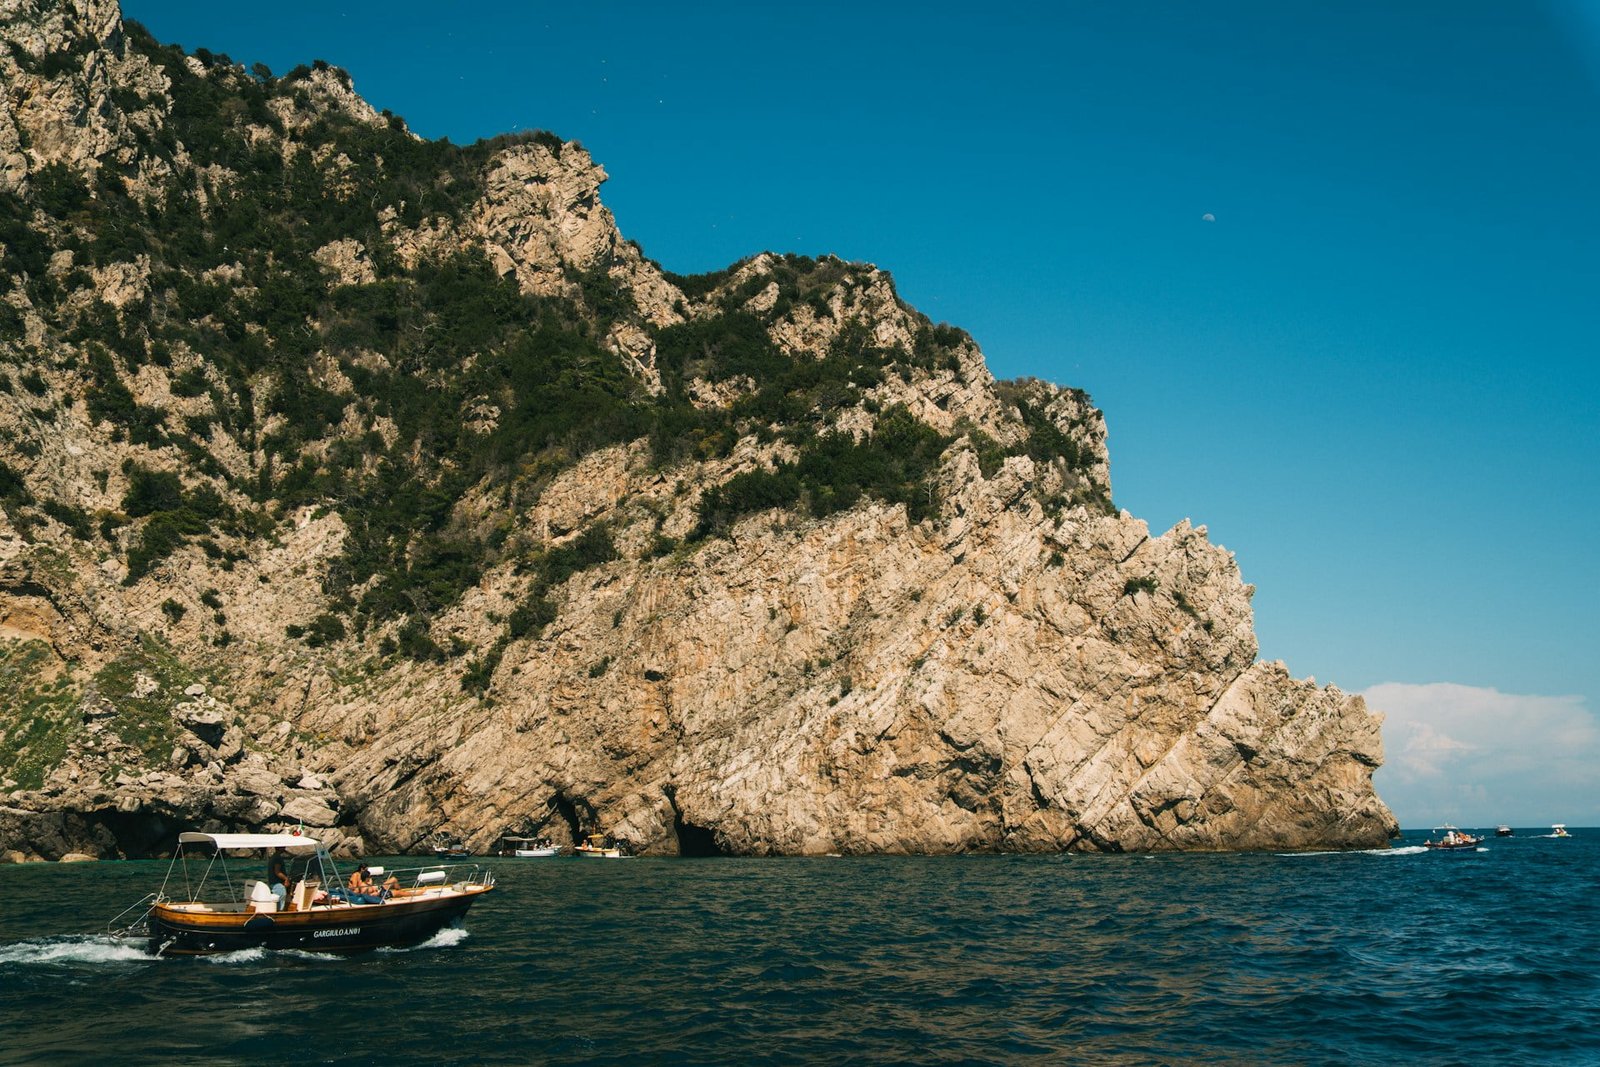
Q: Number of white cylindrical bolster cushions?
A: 2